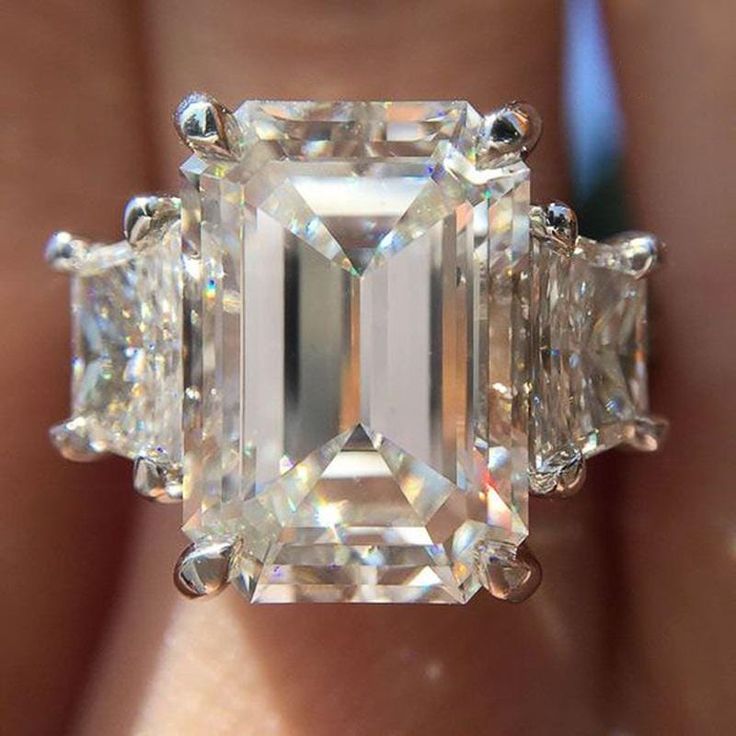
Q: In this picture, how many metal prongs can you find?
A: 12